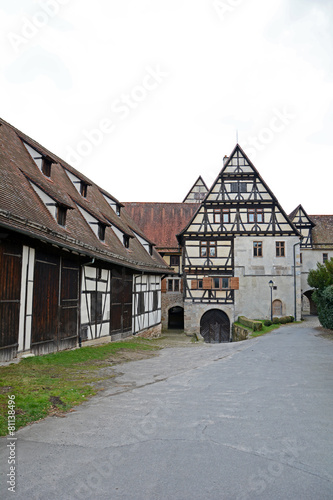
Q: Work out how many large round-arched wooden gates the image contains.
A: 1